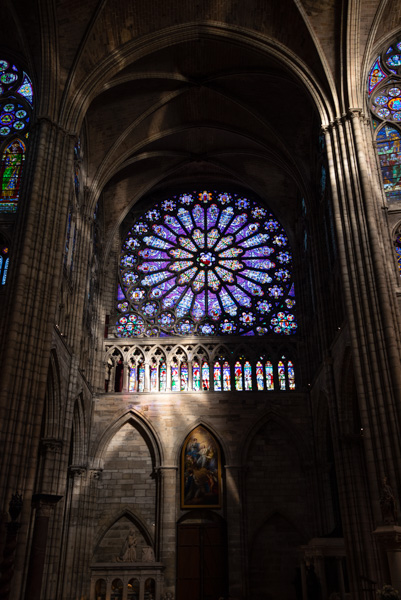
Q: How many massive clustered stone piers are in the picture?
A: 2